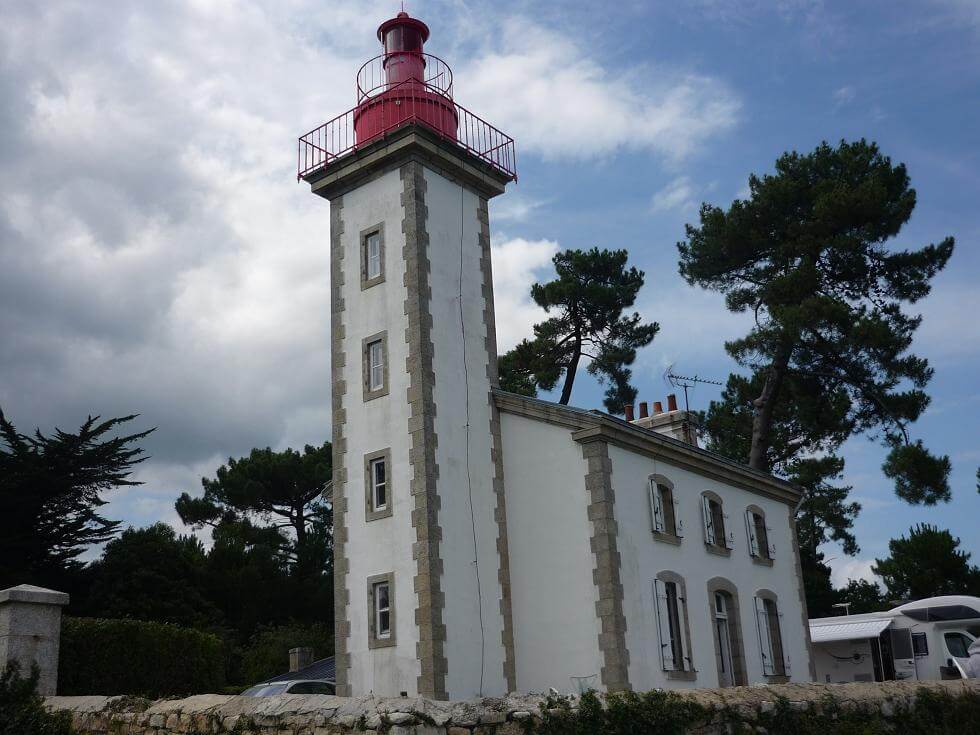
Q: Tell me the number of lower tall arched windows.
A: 2